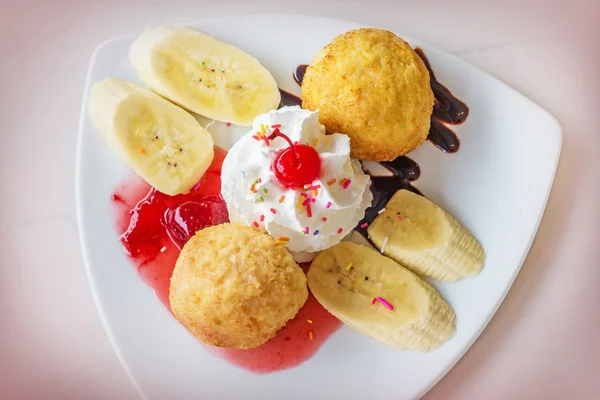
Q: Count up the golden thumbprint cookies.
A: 0